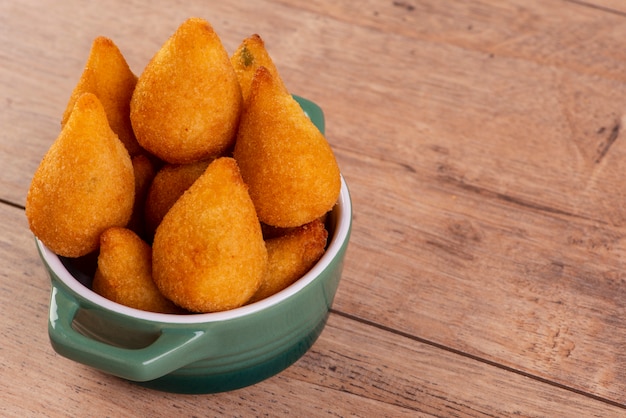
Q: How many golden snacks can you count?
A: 10